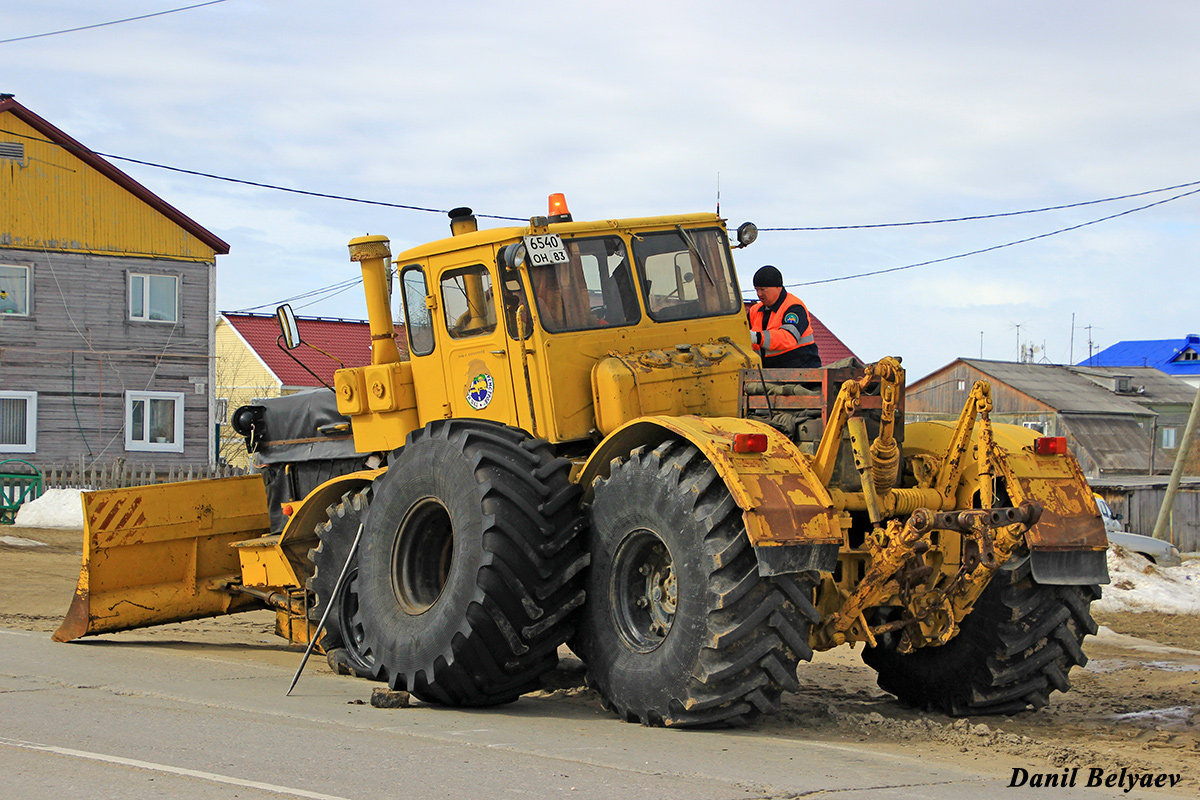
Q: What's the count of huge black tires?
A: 4